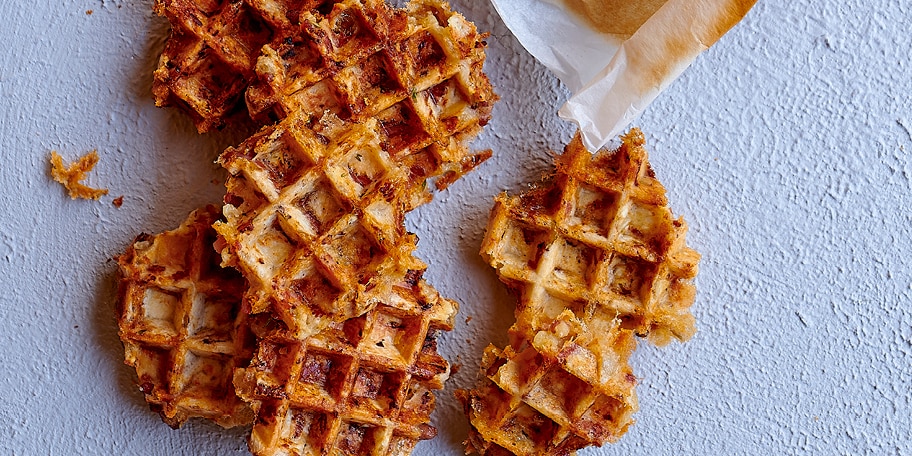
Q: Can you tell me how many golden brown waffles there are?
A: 7